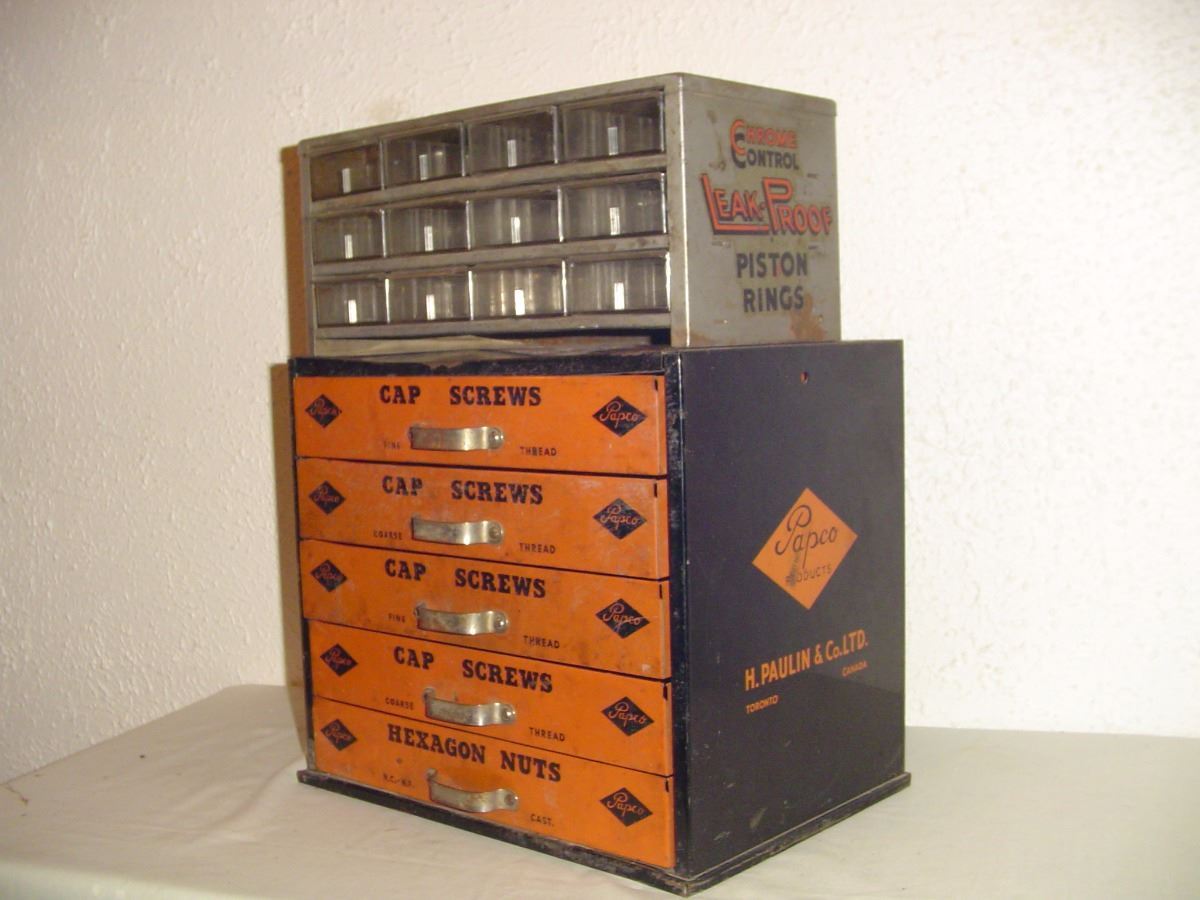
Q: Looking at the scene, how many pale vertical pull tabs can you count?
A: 12